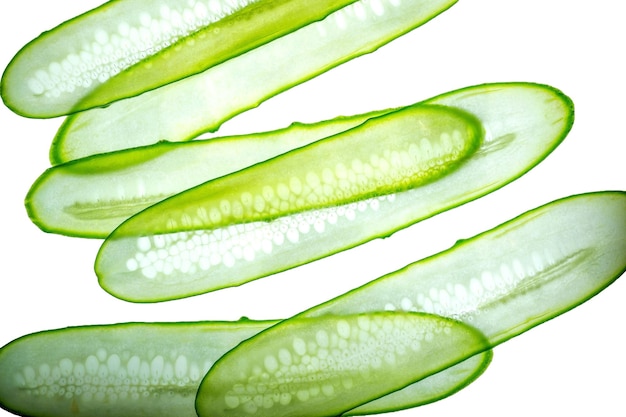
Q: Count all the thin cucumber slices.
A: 6